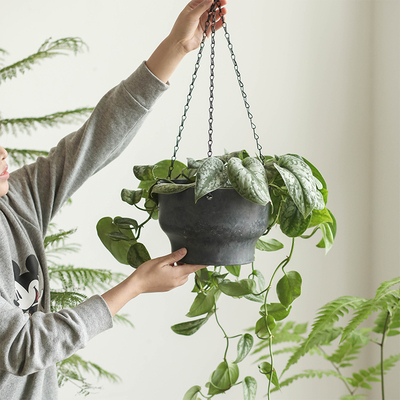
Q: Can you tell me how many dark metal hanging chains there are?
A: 3